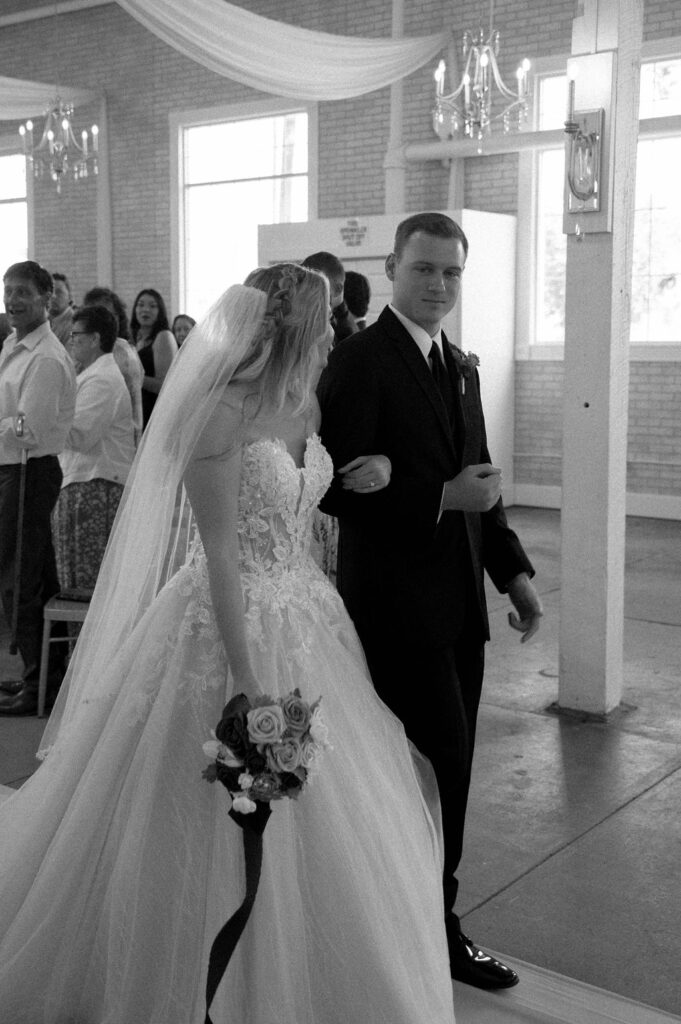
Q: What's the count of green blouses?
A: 0